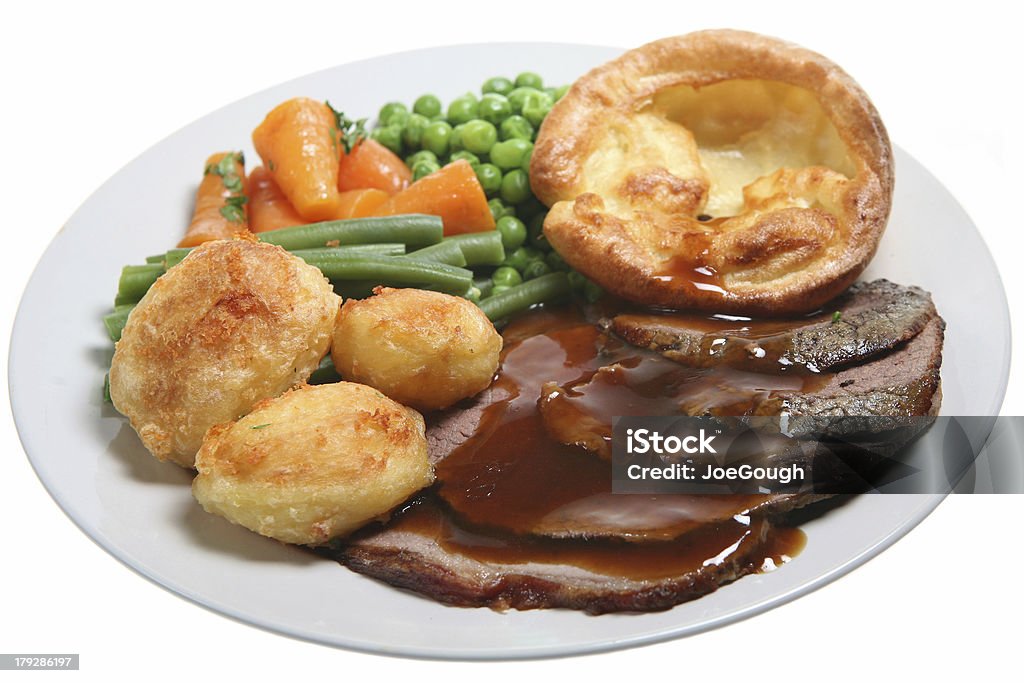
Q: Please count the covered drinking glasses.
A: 0